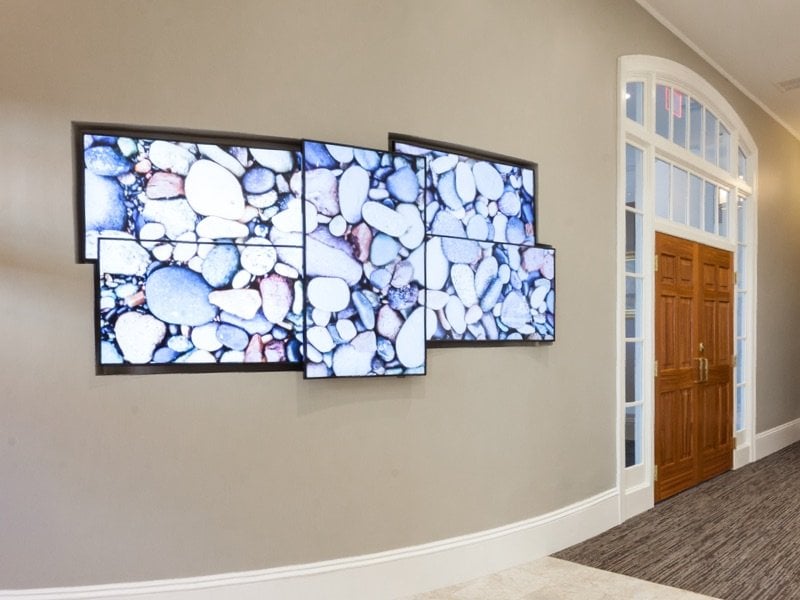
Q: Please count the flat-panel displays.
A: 5